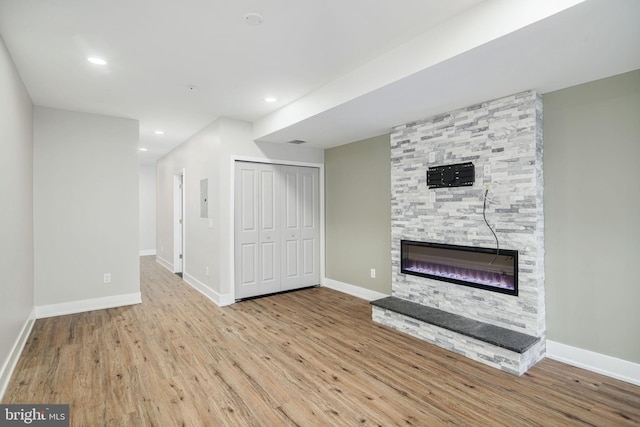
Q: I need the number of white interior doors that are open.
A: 1